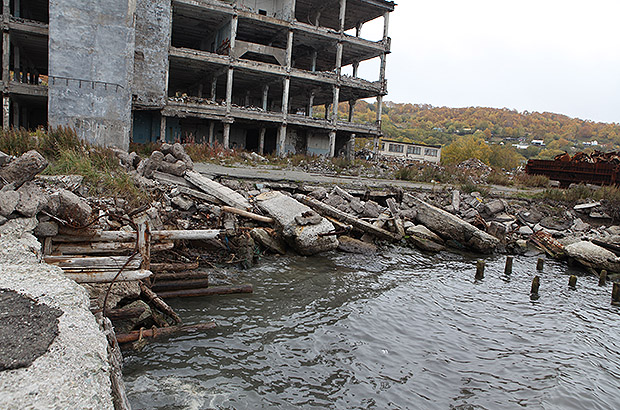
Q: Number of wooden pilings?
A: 7